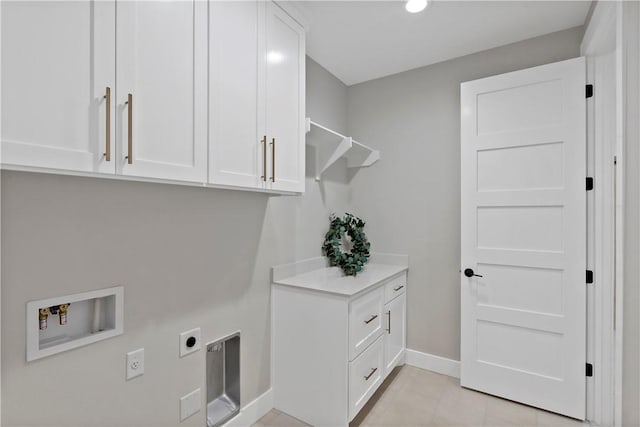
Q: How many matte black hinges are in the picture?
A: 4